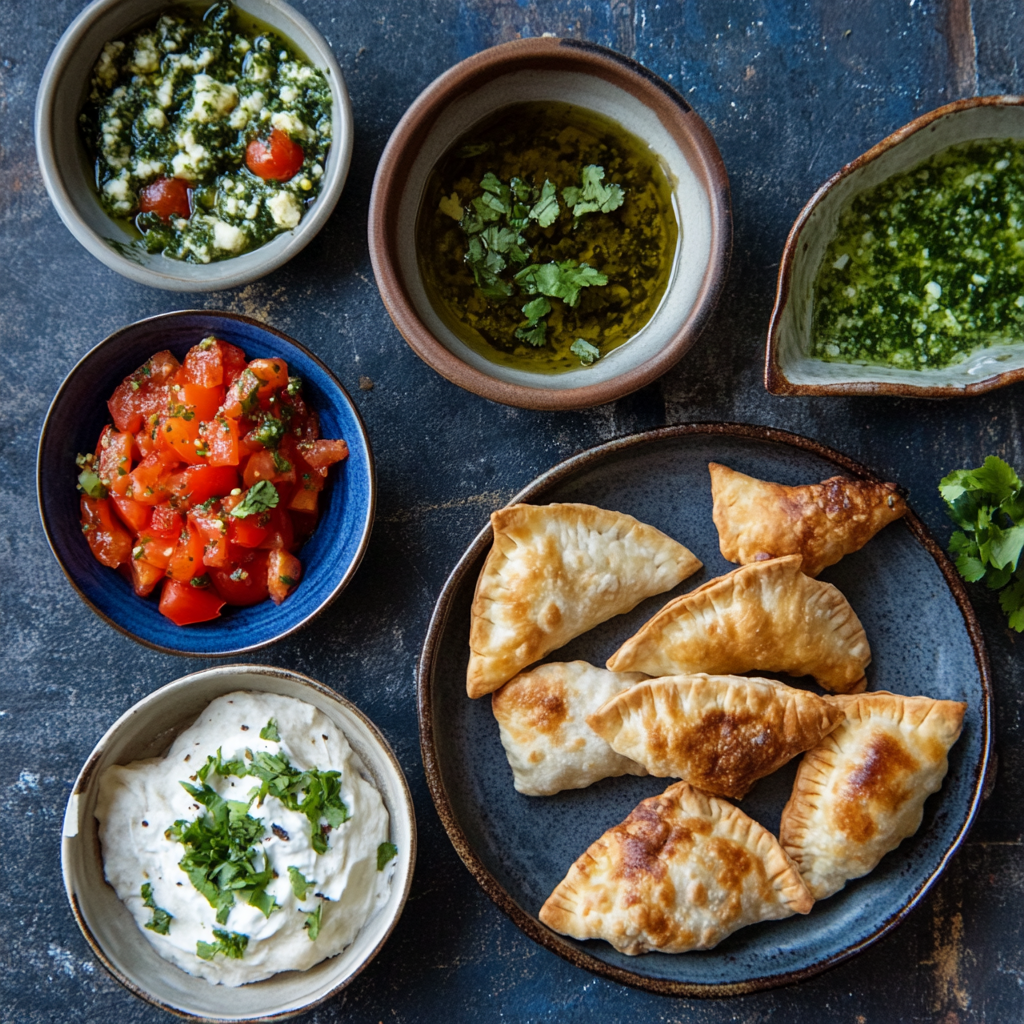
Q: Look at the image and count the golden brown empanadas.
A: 7